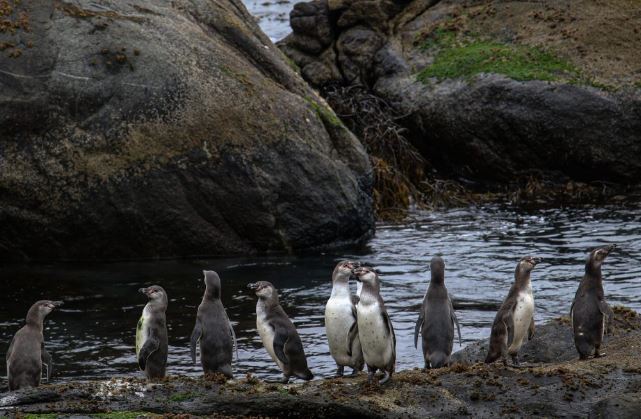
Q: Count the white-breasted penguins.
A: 5